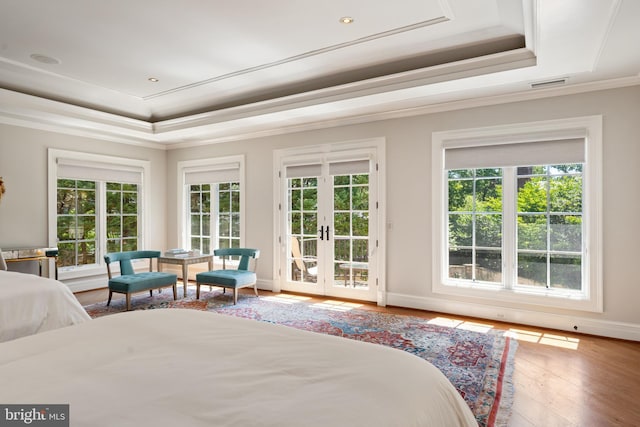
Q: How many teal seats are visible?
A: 2